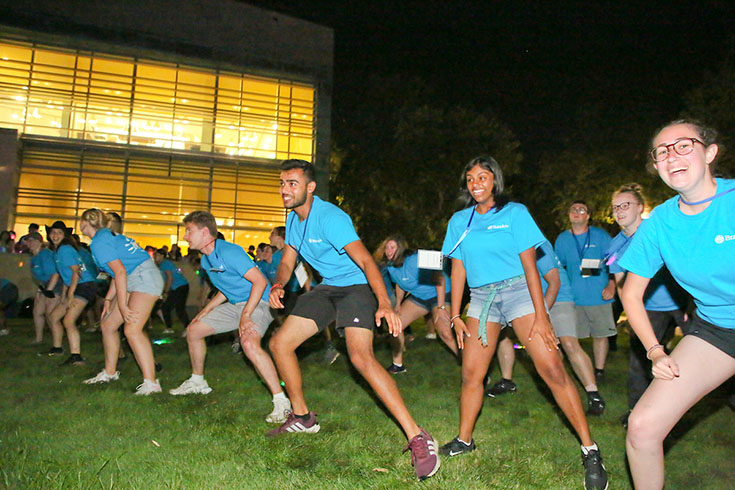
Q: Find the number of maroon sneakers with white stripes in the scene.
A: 2